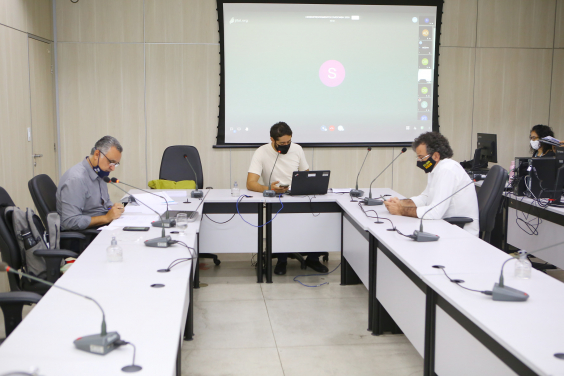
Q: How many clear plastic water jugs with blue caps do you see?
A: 0